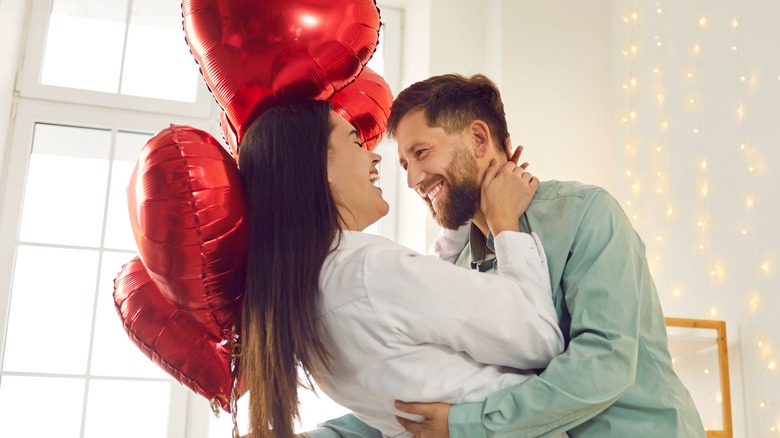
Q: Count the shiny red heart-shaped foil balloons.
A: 4